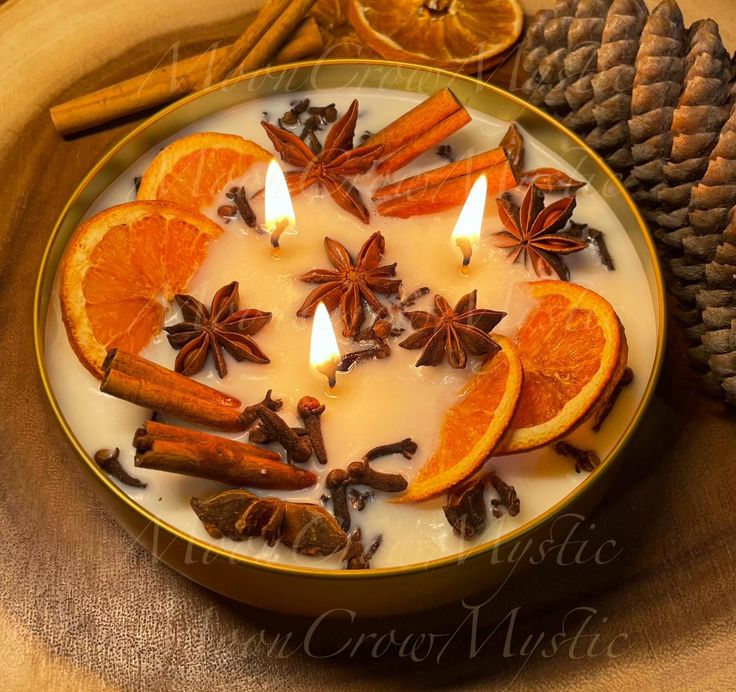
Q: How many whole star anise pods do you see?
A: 5